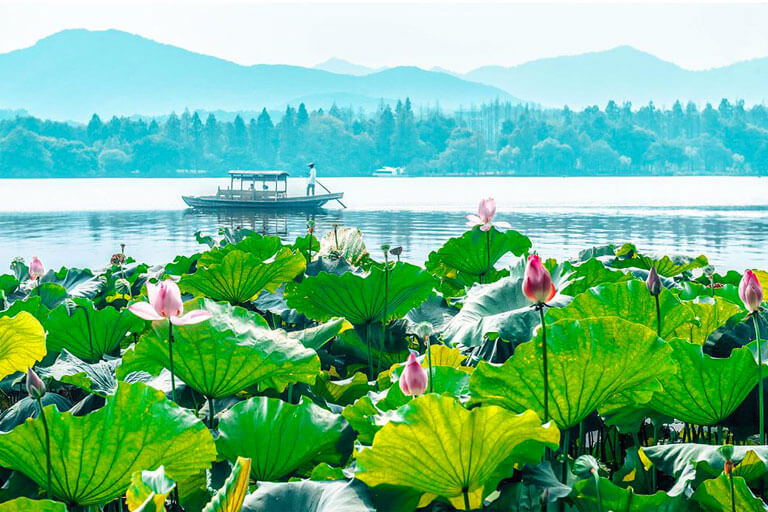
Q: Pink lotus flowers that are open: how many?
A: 2